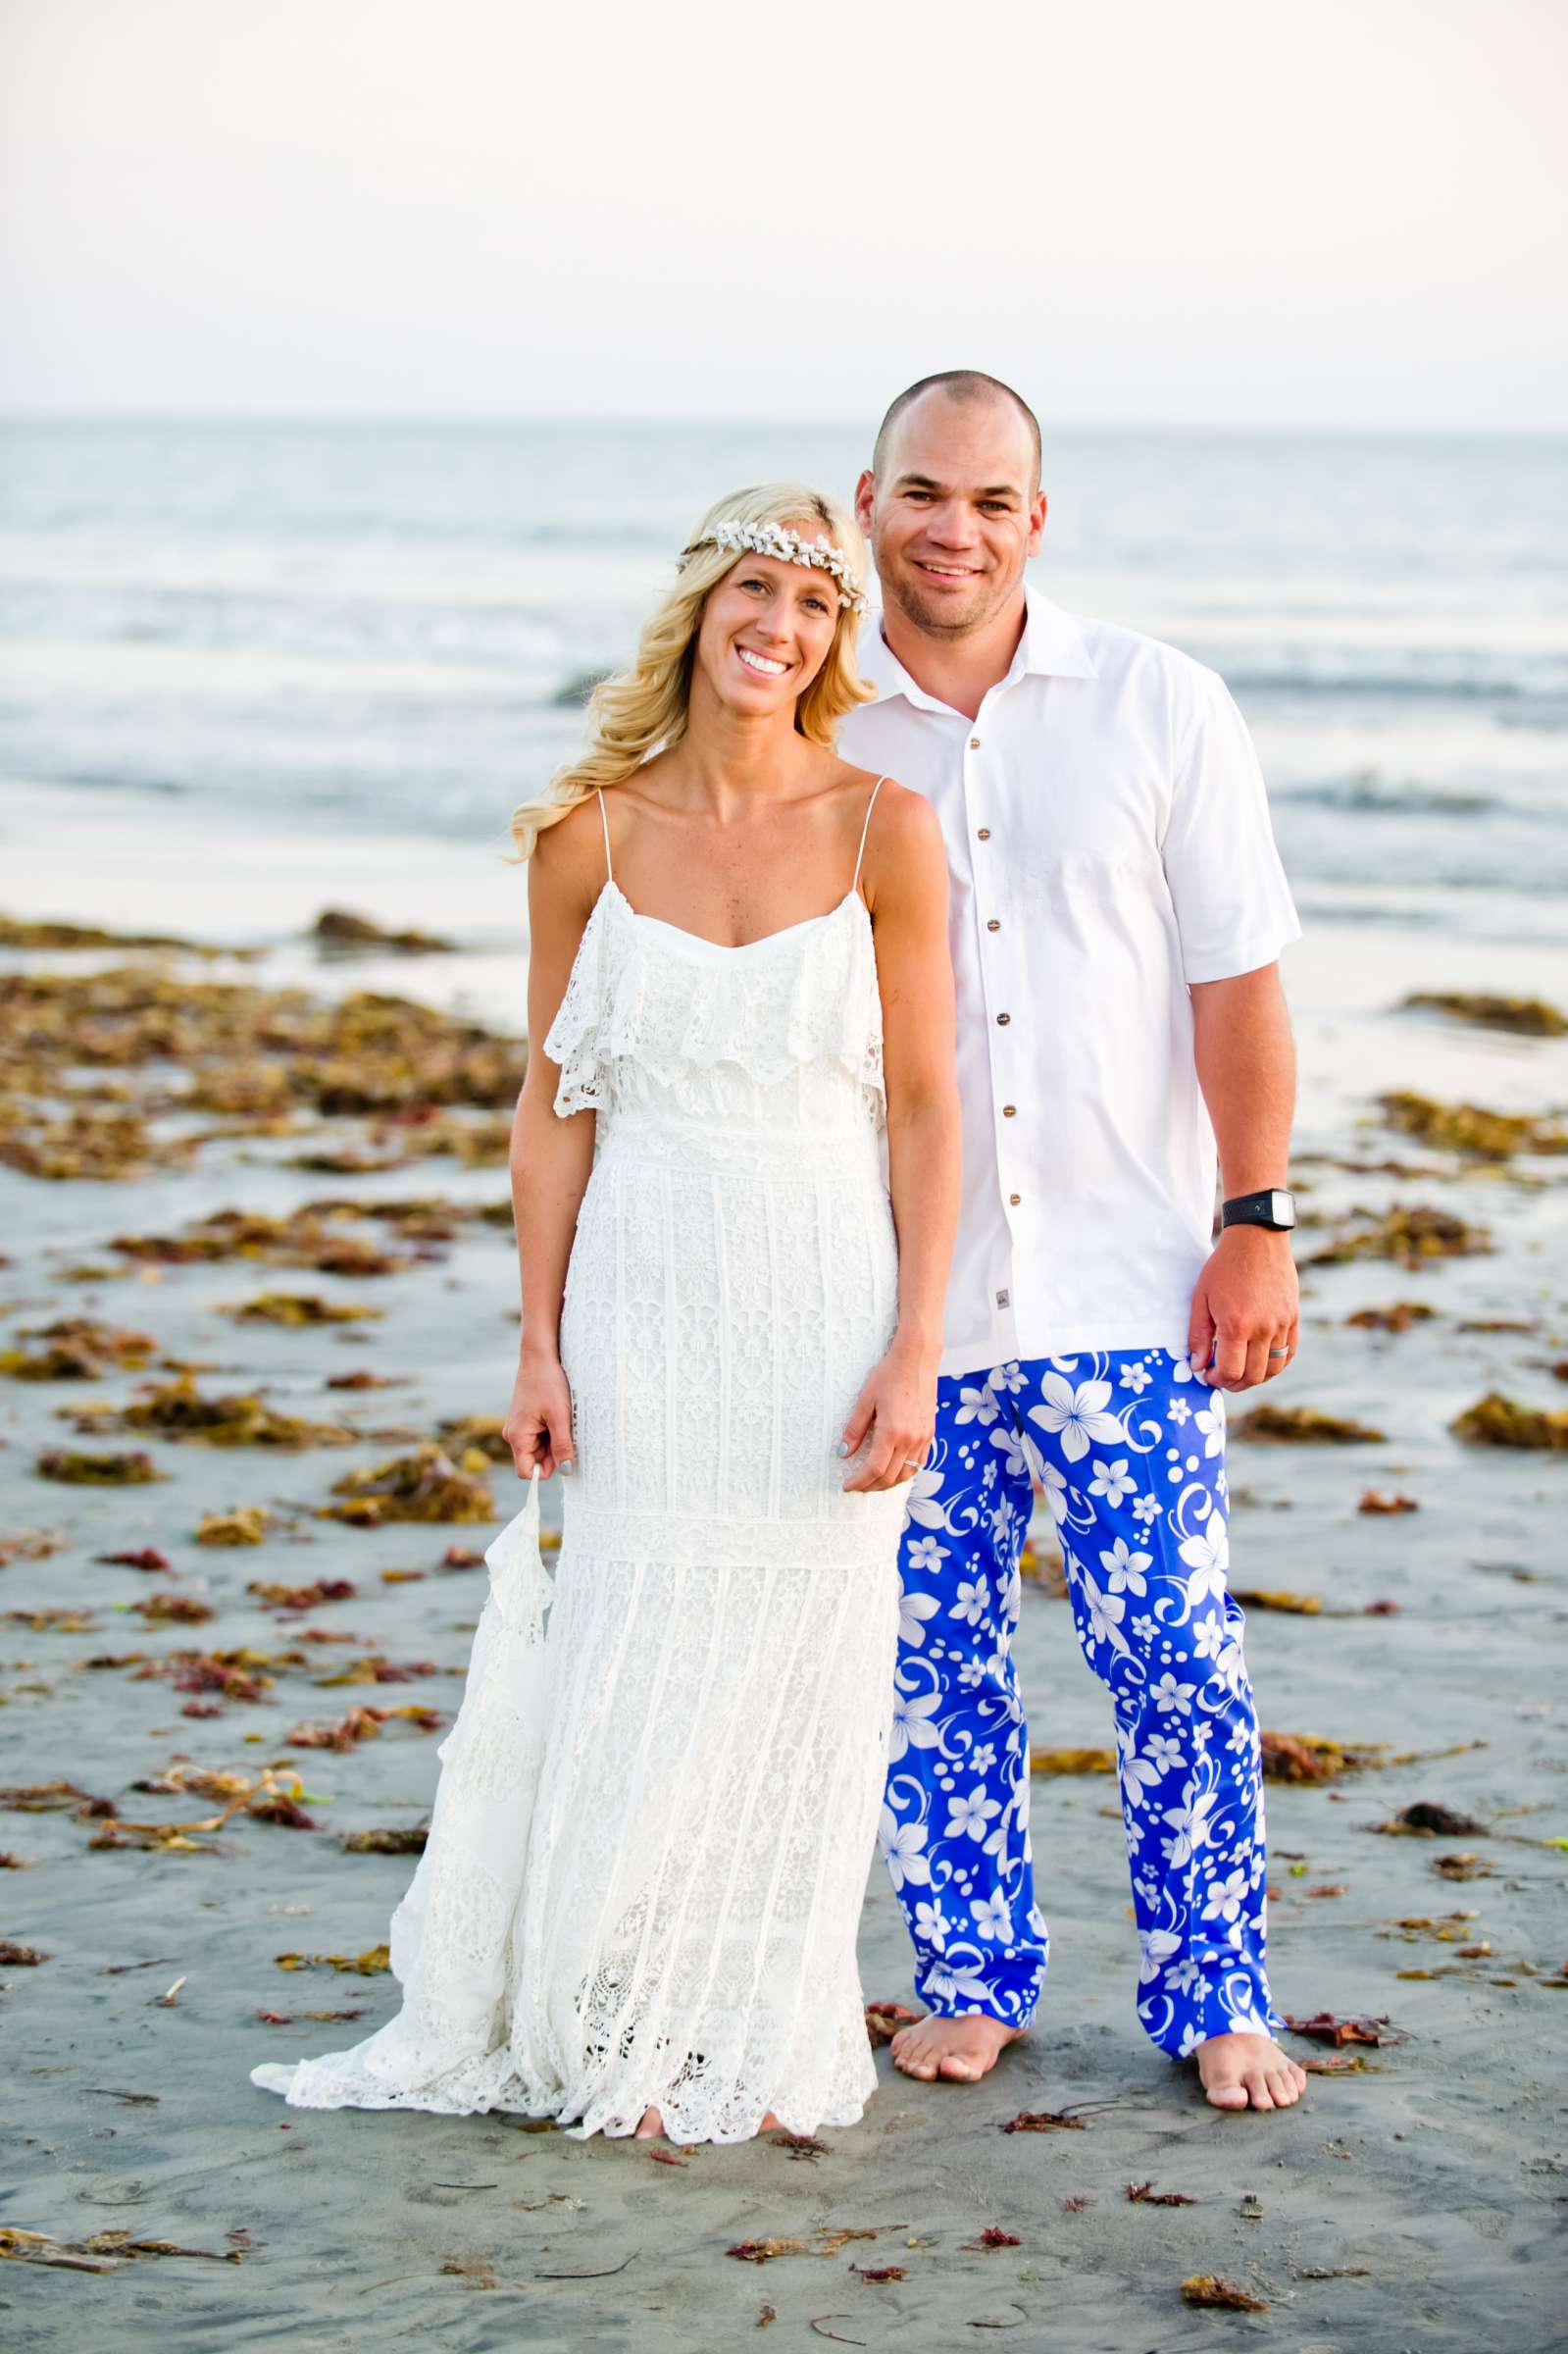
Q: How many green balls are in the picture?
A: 0